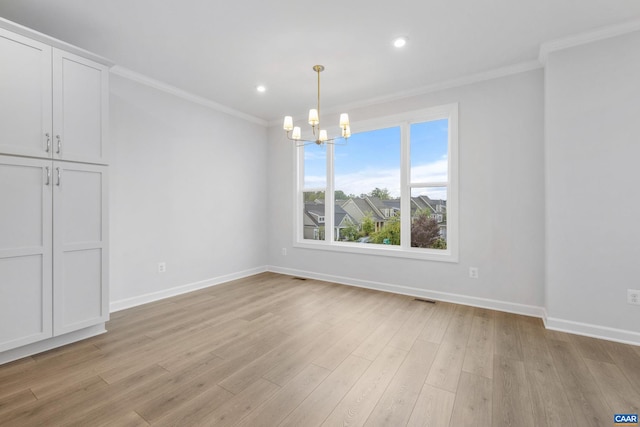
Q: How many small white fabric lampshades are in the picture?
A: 6